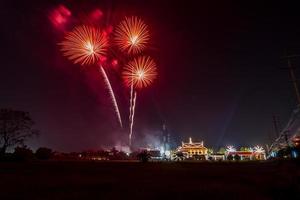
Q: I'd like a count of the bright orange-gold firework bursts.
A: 3